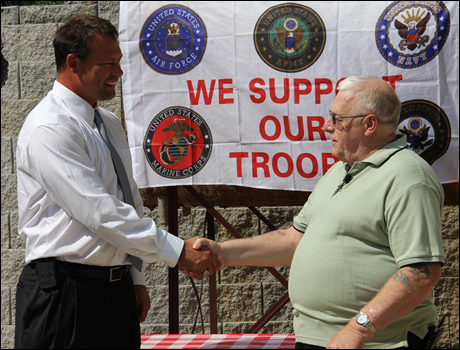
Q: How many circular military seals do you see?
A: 5